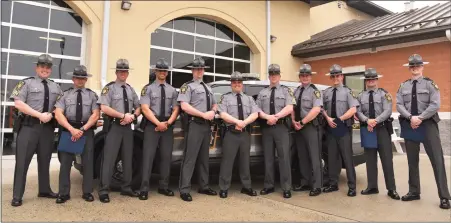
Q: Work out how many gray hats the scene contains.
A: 11